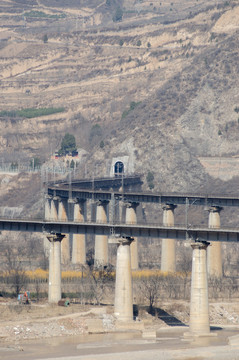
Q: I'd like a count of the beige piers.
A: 11